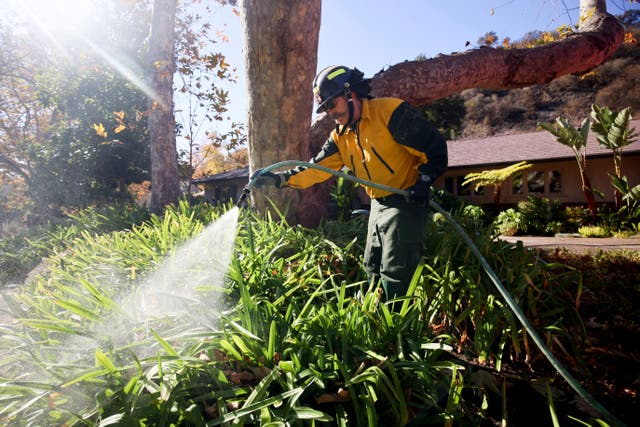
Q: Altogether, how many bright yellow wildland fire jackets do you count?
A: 1